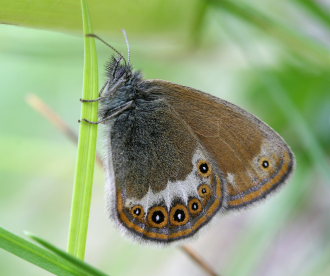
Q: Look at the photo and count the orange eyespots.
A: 7